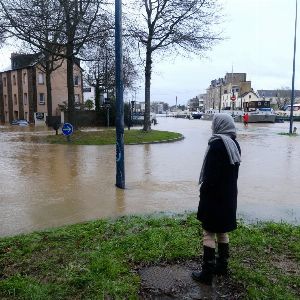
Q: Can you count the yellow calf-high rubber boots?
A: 0